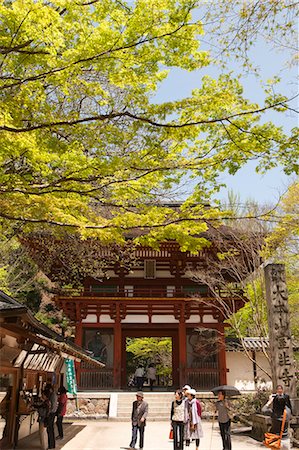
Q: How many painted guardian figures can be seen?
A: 2